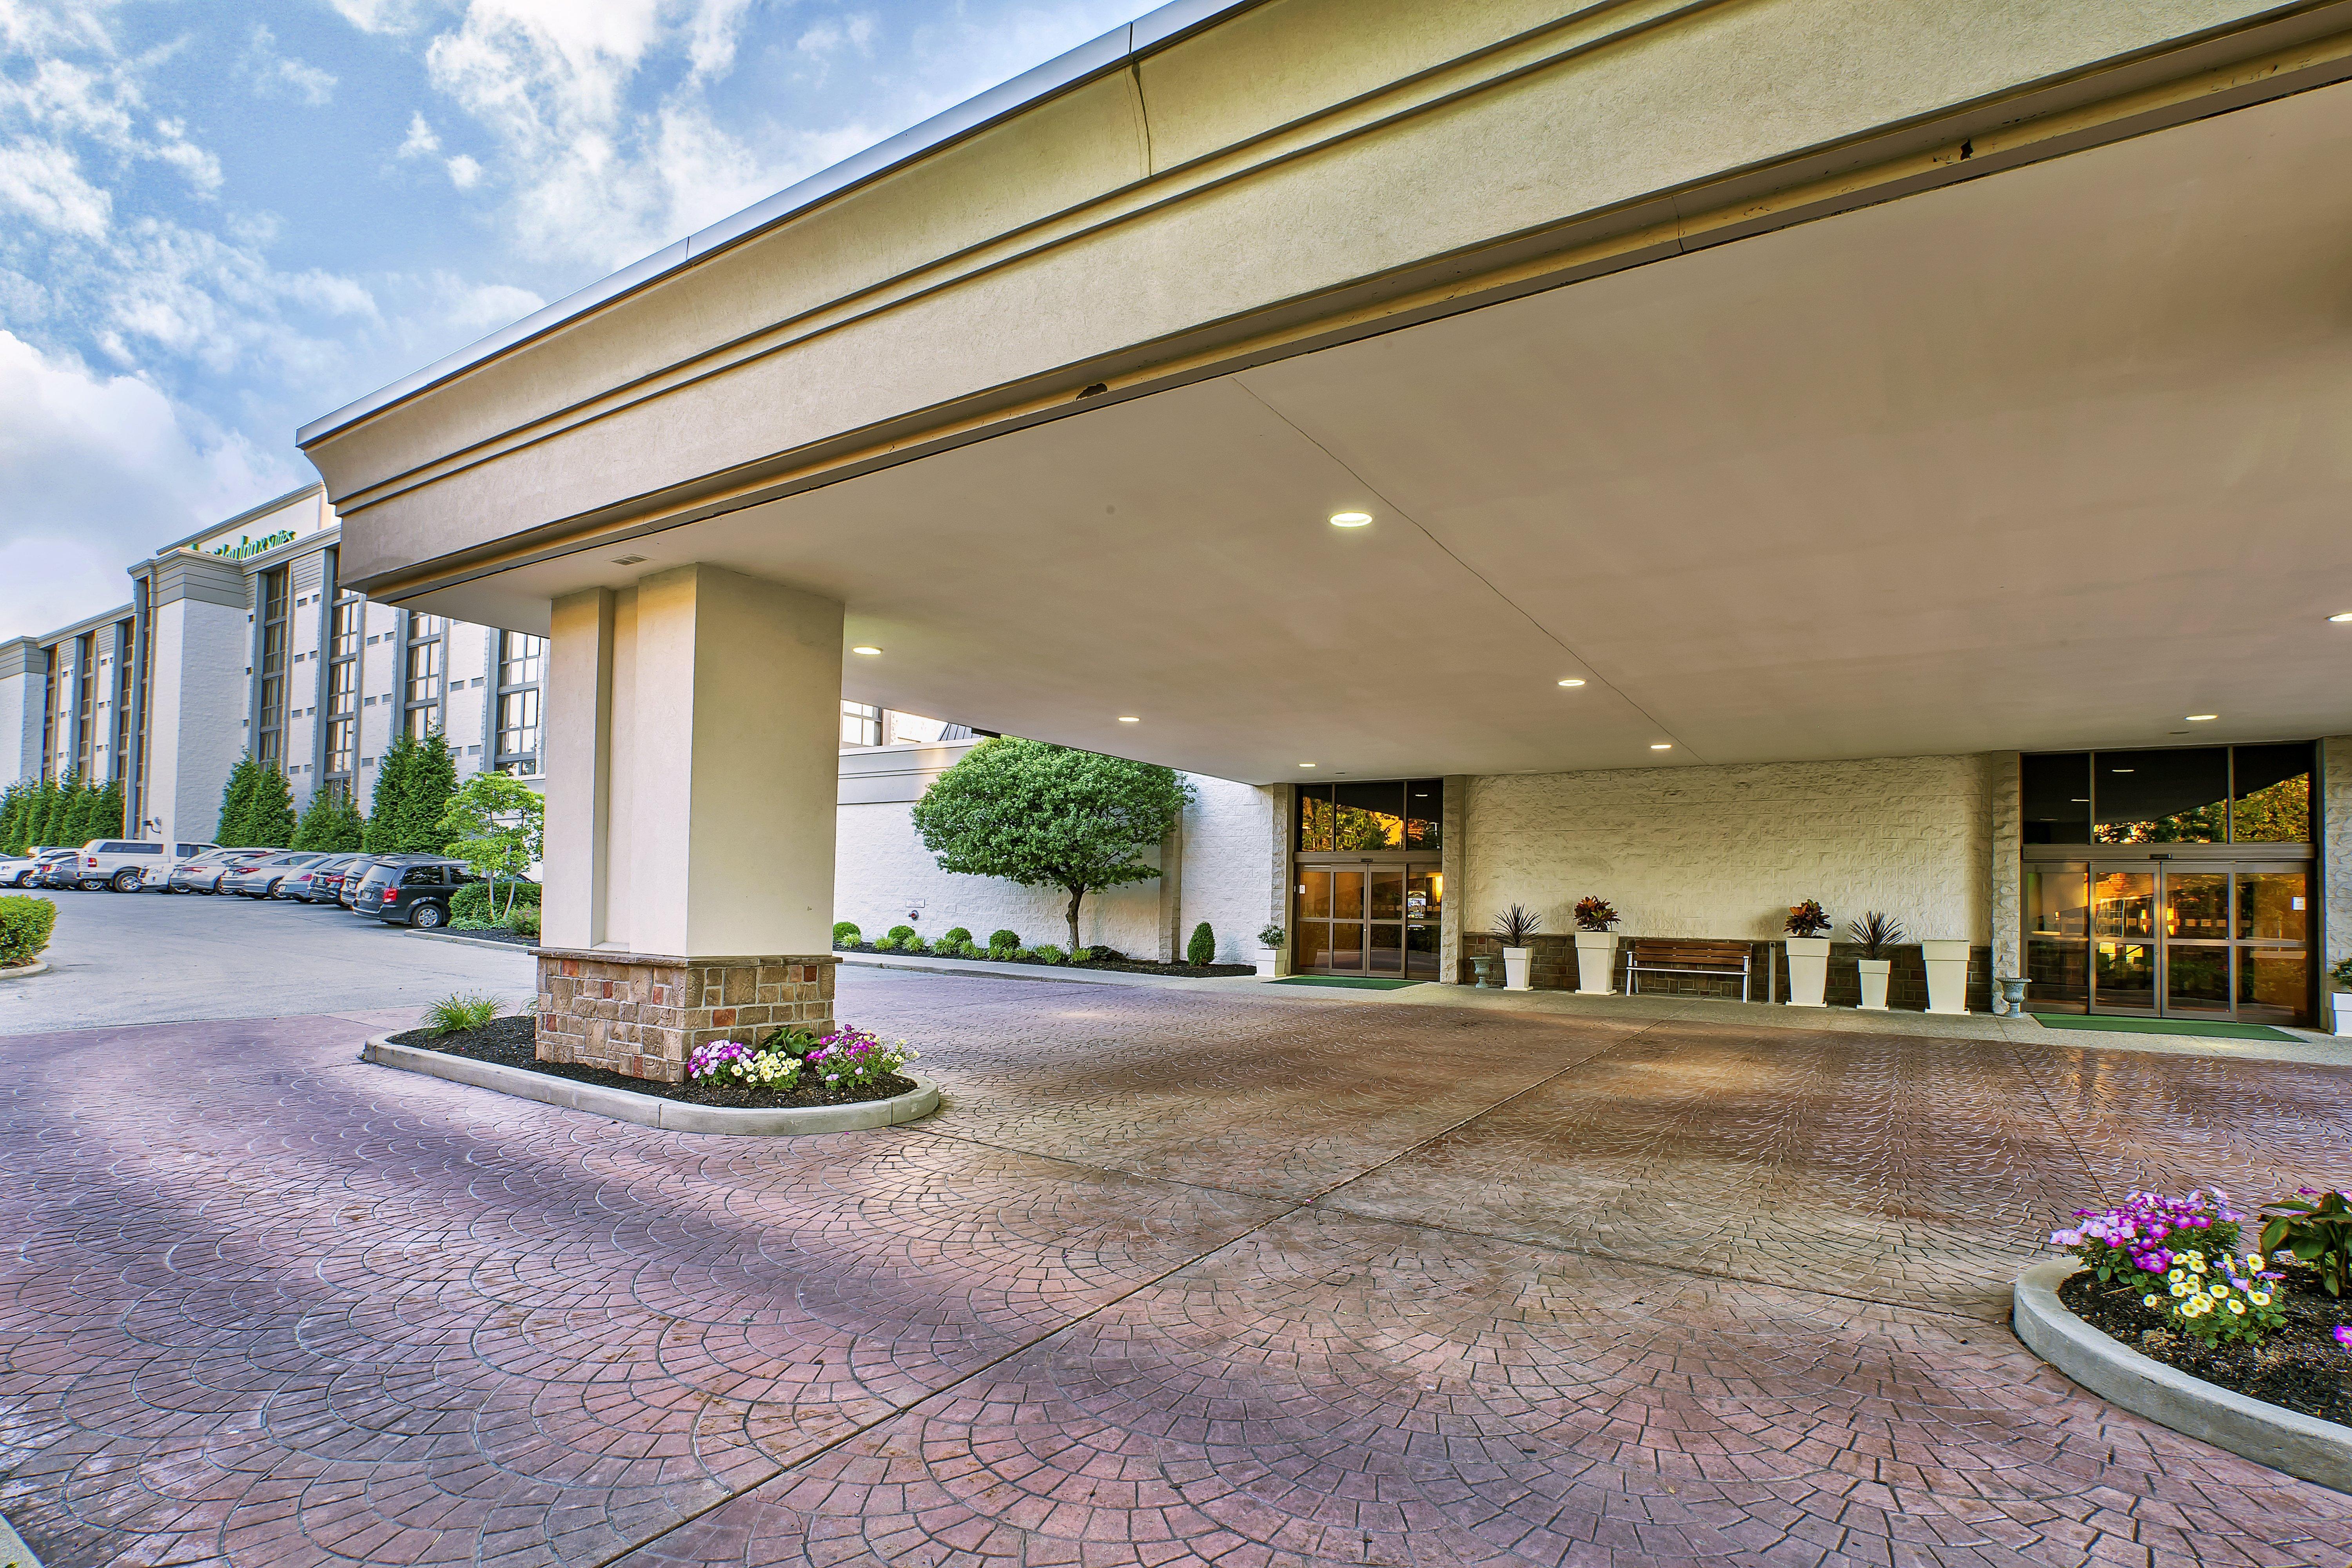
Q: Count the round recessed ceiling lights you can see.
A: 8